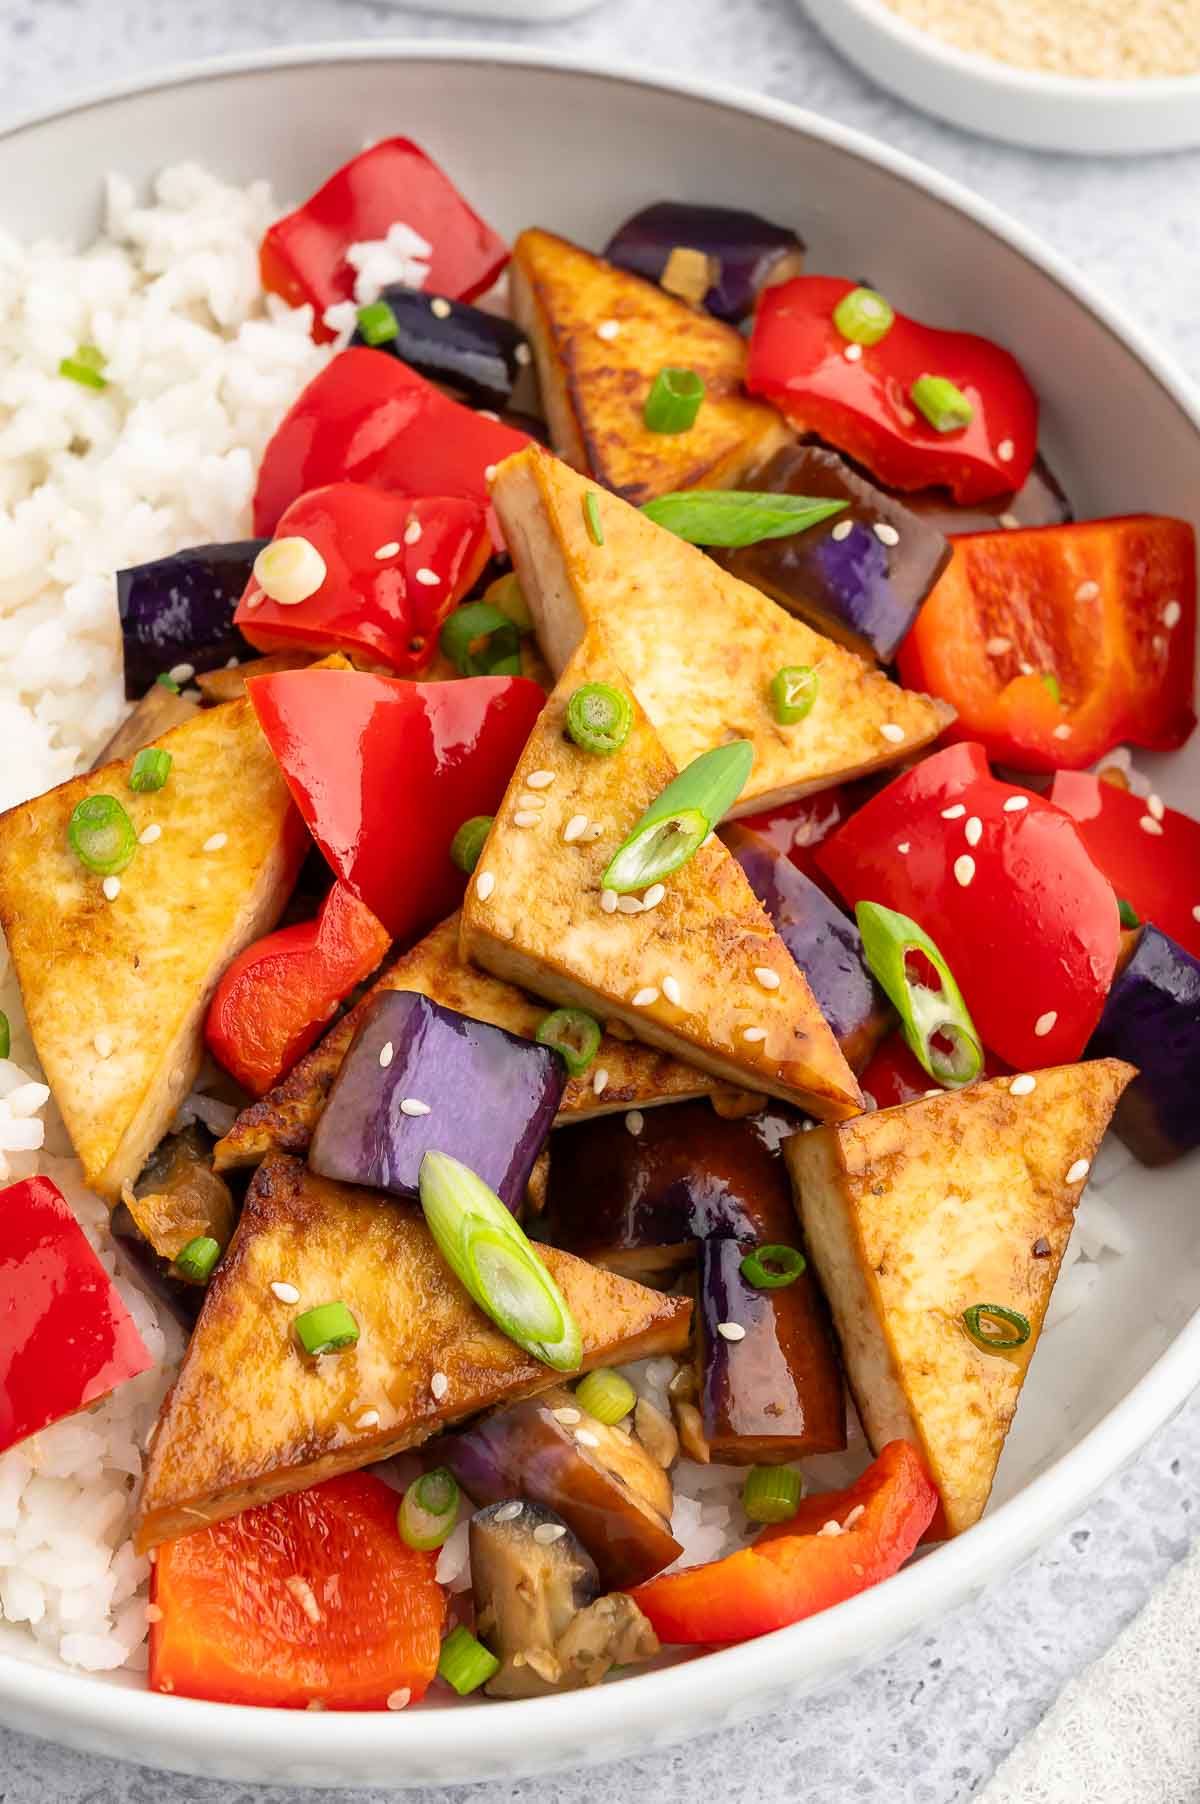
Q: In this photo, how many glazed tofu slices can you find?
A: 7